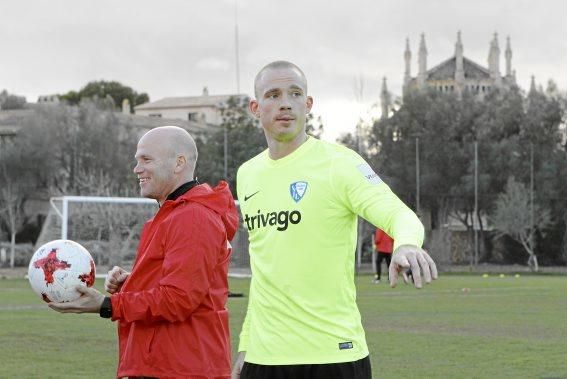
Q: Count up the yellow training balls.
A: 3